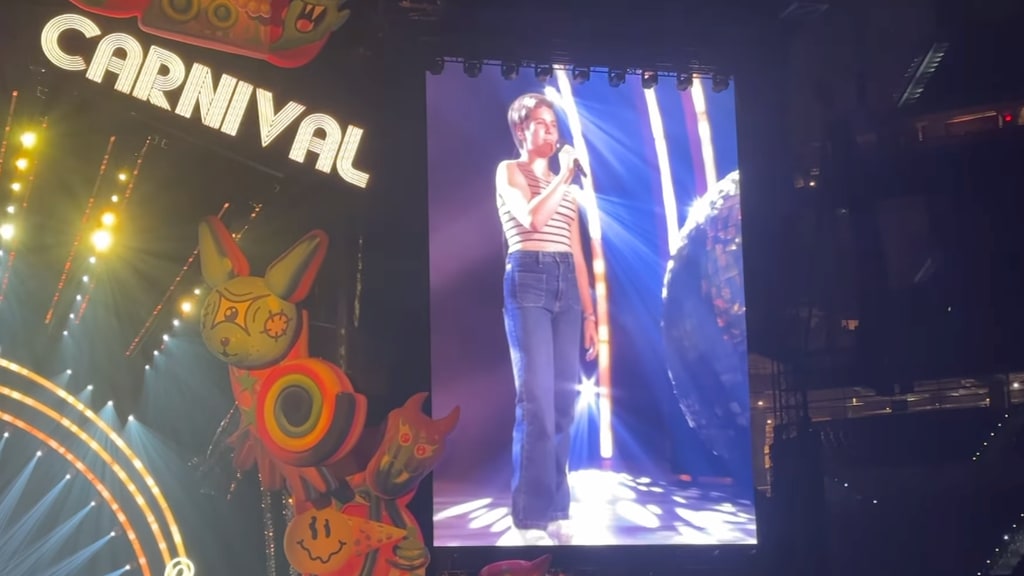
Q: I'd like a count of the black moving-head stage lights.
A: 9